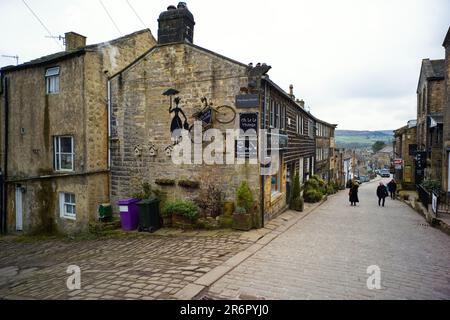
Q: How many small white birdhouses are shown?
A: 3